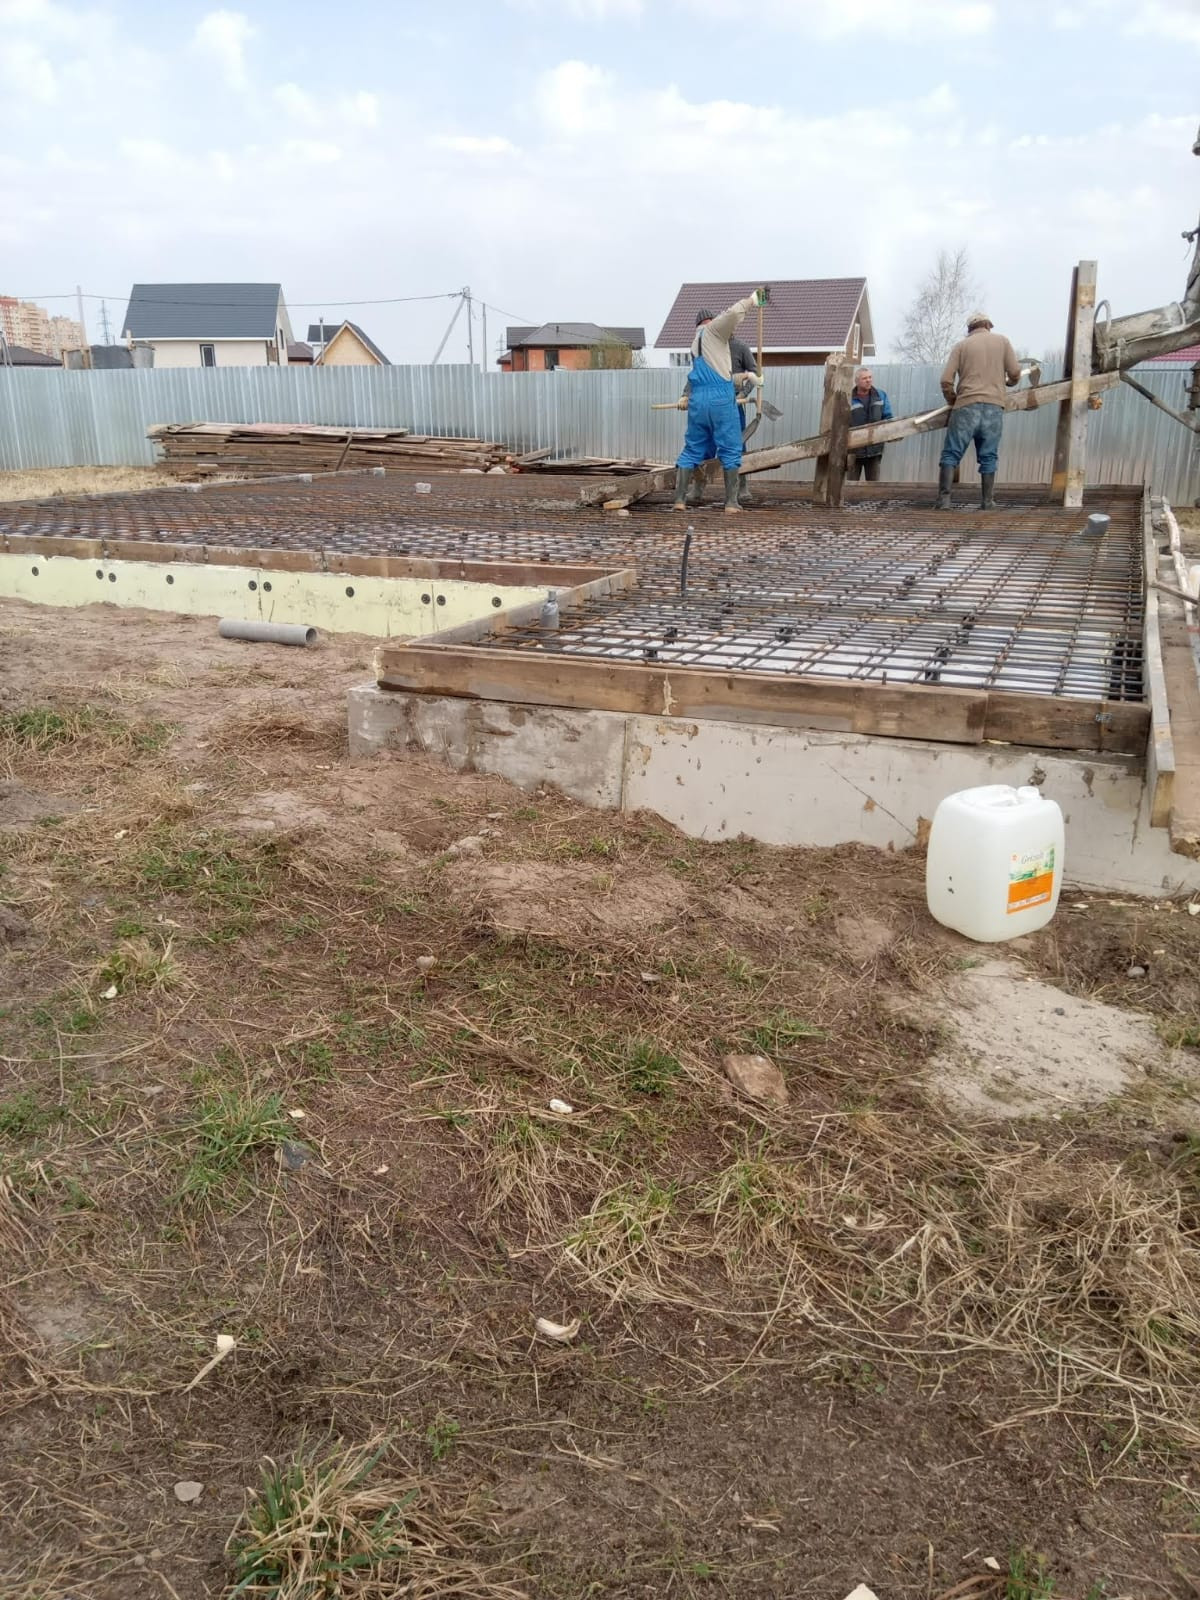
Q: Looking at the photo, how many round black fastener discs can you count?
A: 10